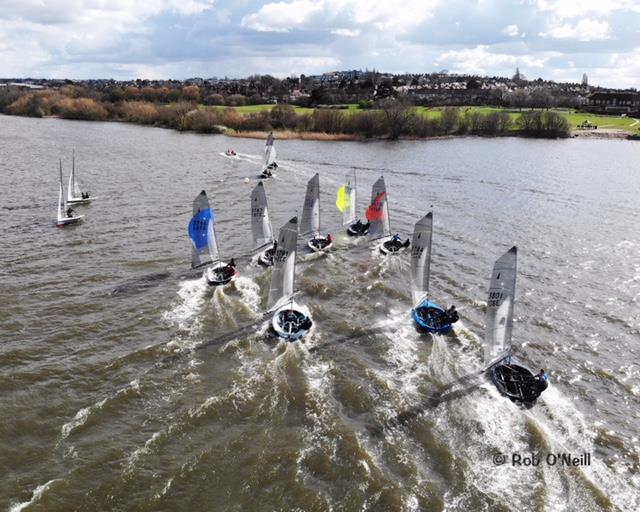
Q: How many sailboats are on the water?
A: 12